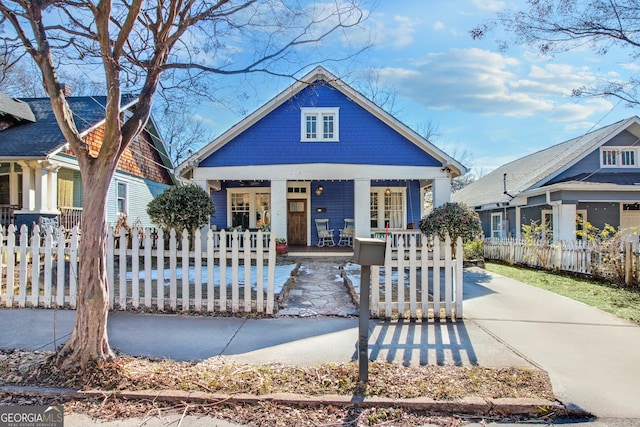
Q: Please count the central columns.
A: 2